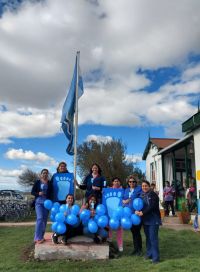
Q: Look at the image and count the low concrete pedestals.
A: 1